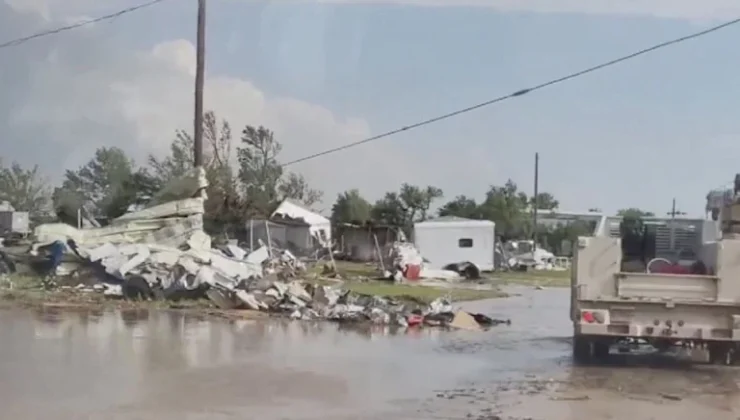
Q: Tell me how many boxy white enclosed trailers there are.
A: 1